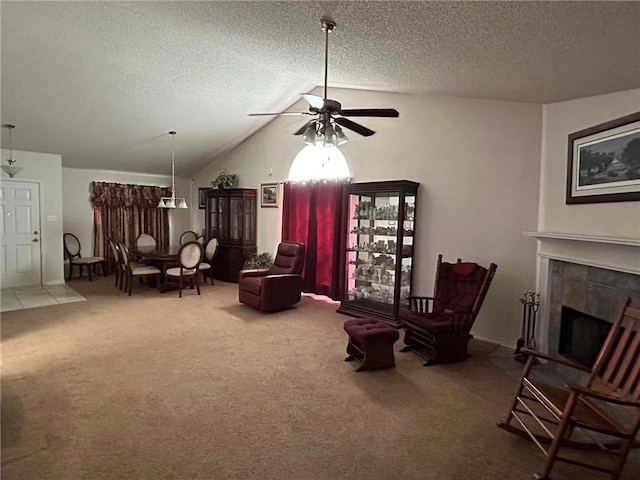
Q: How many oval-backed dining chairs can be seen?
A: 8